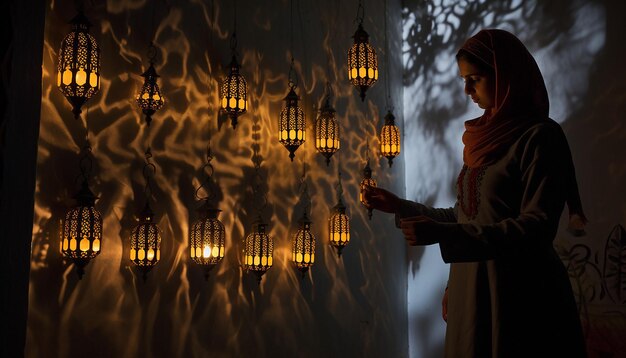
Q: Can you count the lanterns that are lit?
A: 14